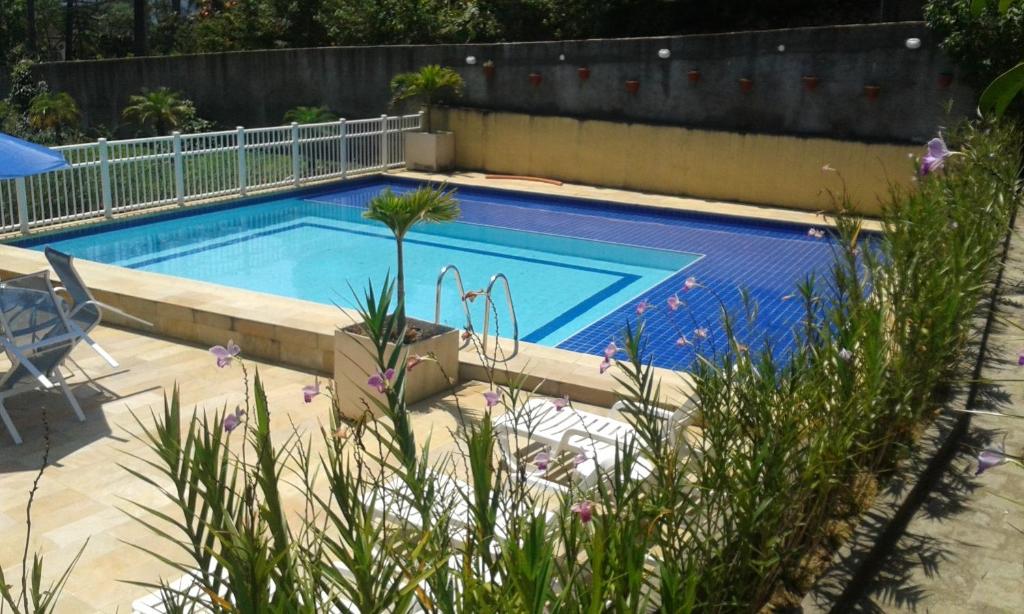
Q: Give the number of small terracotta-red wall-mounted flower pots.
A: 9